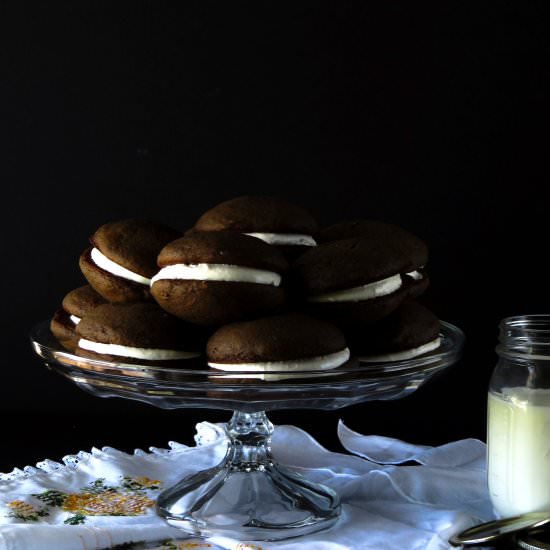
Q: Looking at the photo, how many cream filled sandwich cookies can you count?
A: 9